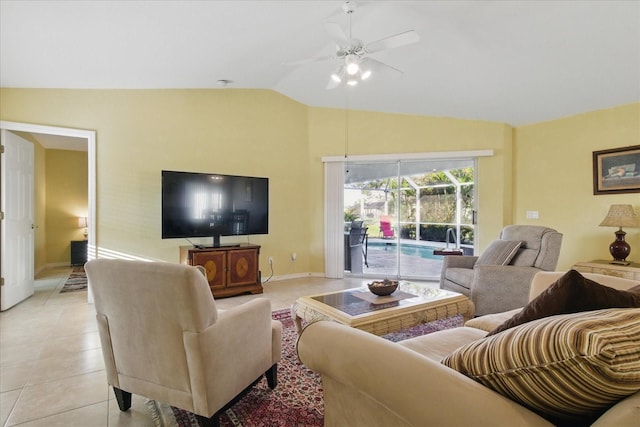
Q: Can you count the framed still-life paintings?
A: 1